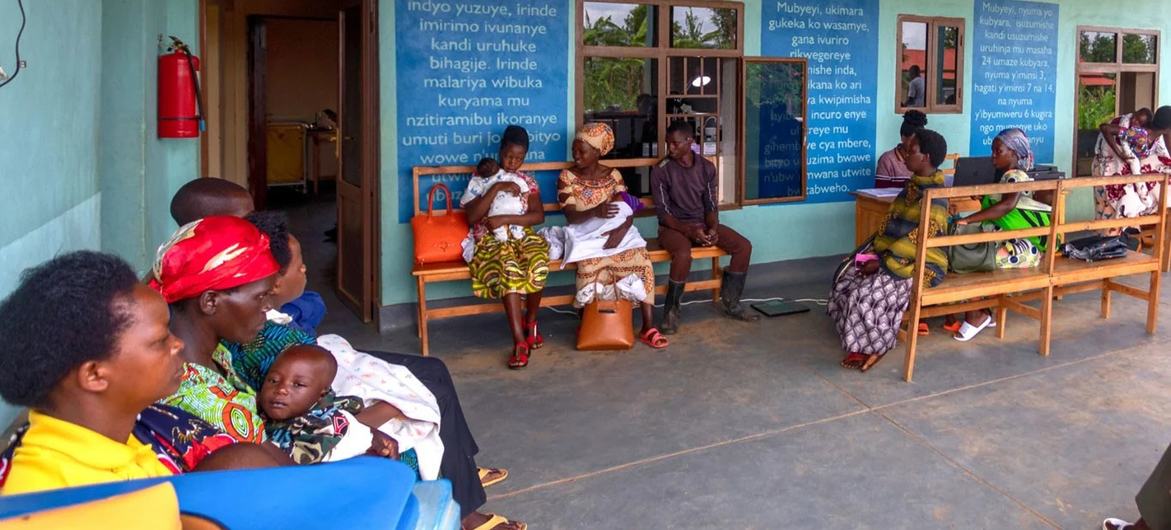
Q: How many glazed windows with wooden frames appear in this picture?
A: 3